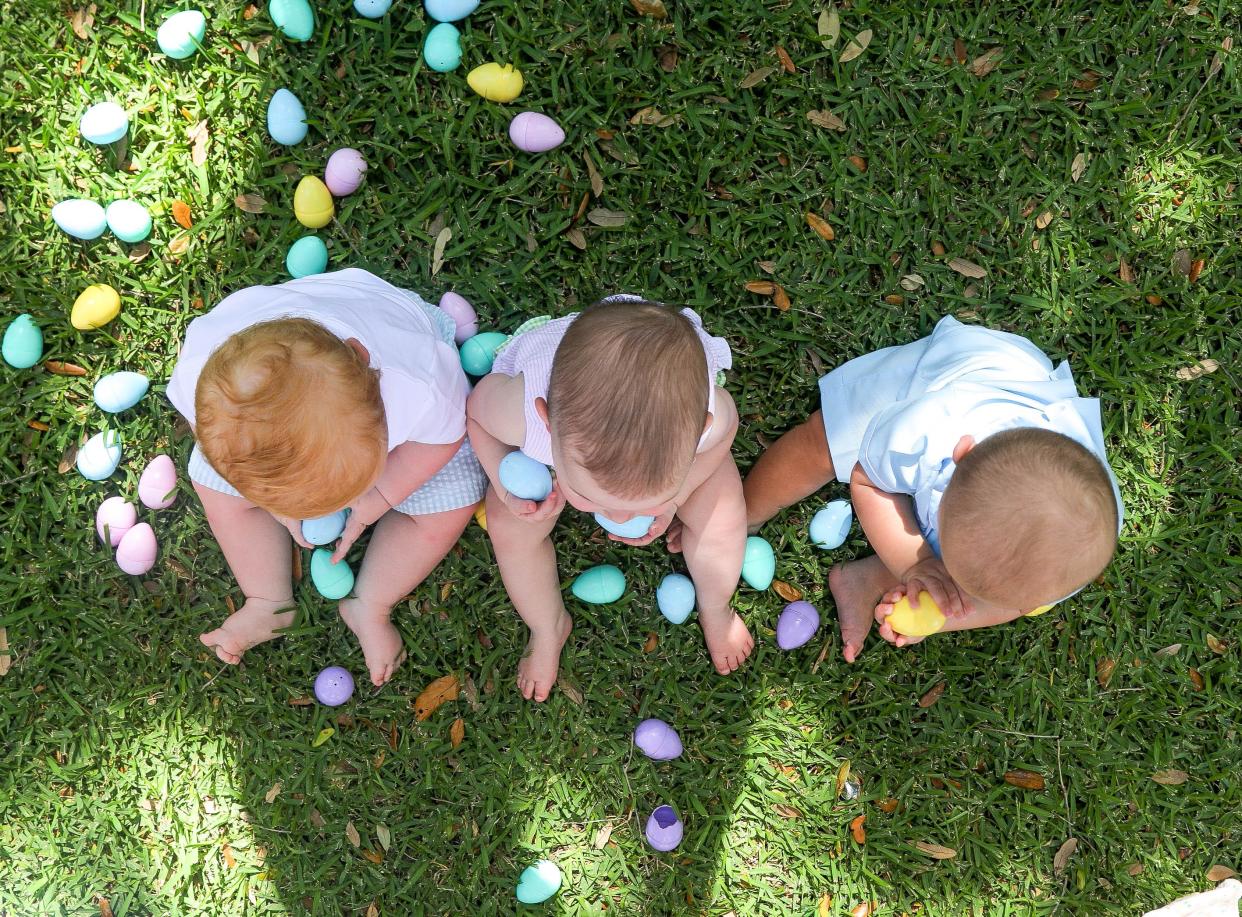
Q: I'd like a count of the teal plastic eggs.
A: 11